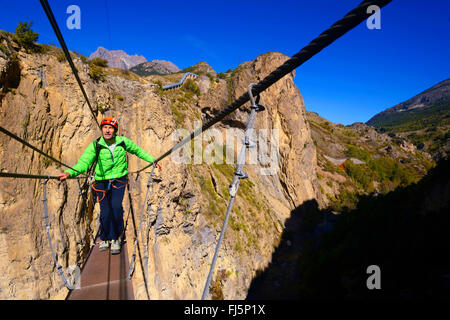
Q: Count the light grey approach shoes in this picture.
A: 2